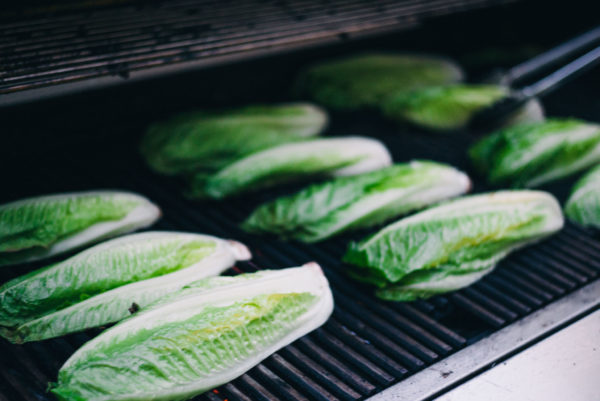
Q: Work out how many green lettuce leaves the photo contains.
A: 11